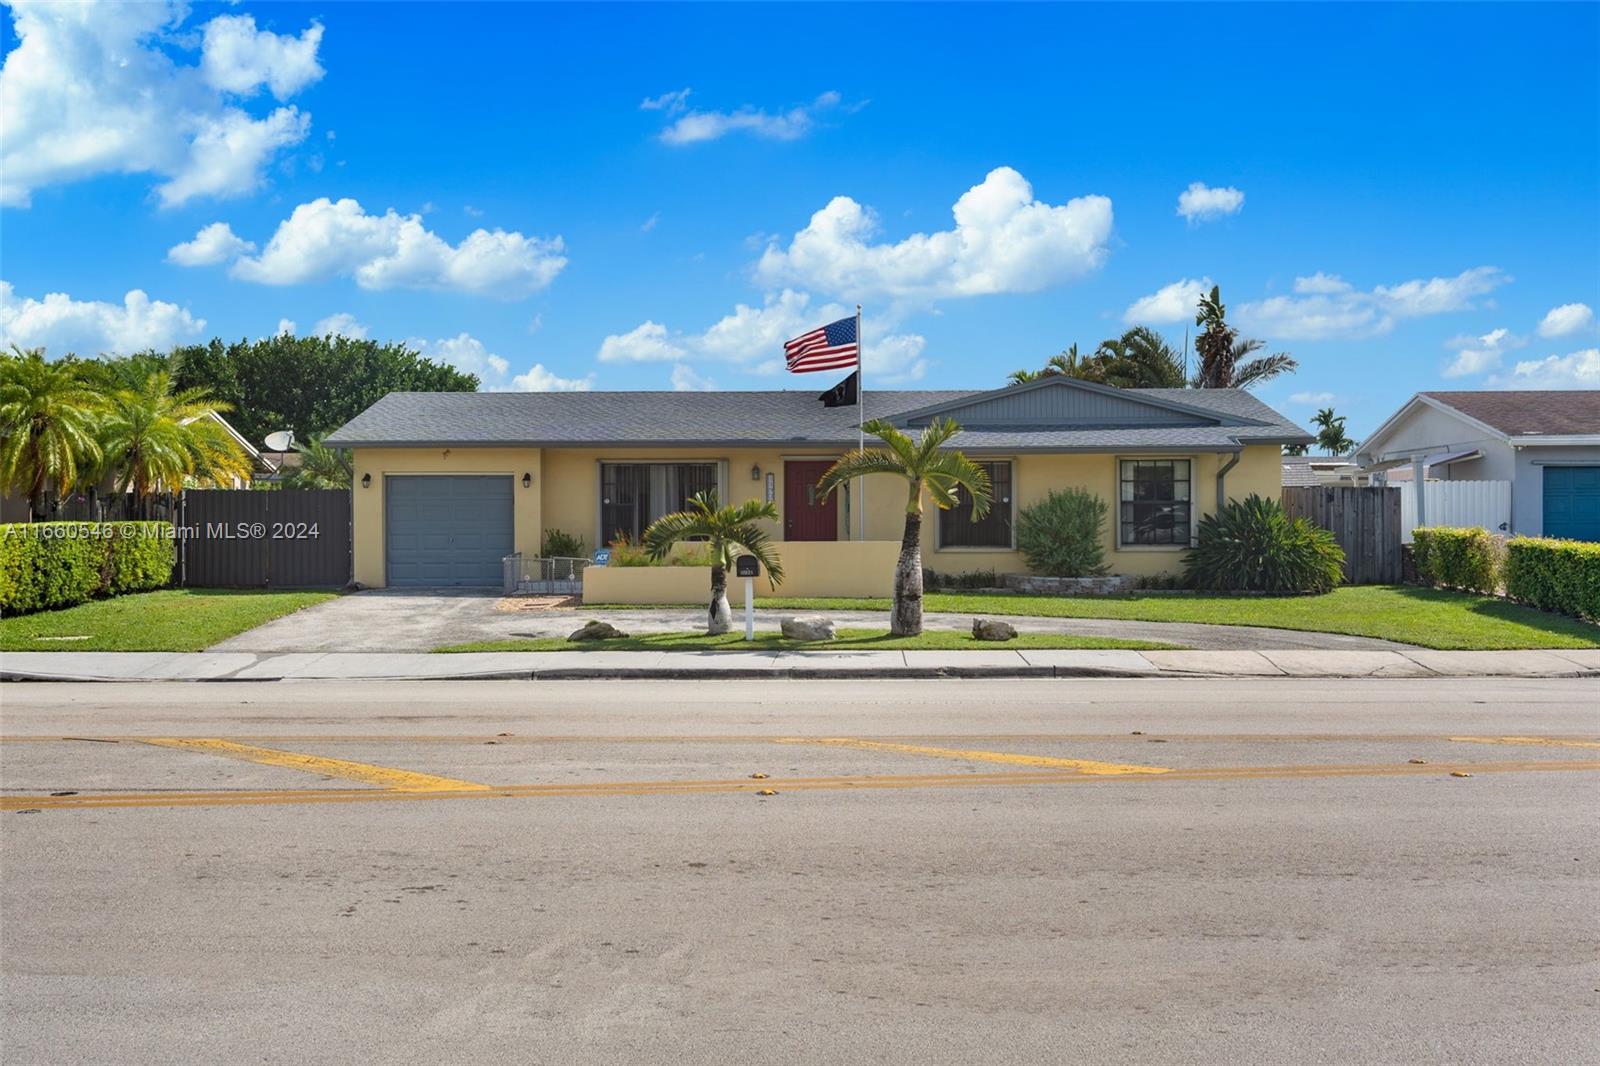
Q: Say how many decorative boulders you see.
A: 3